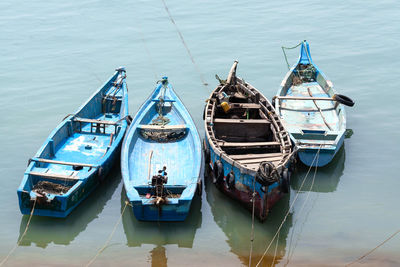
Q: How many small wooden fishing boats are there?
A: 4